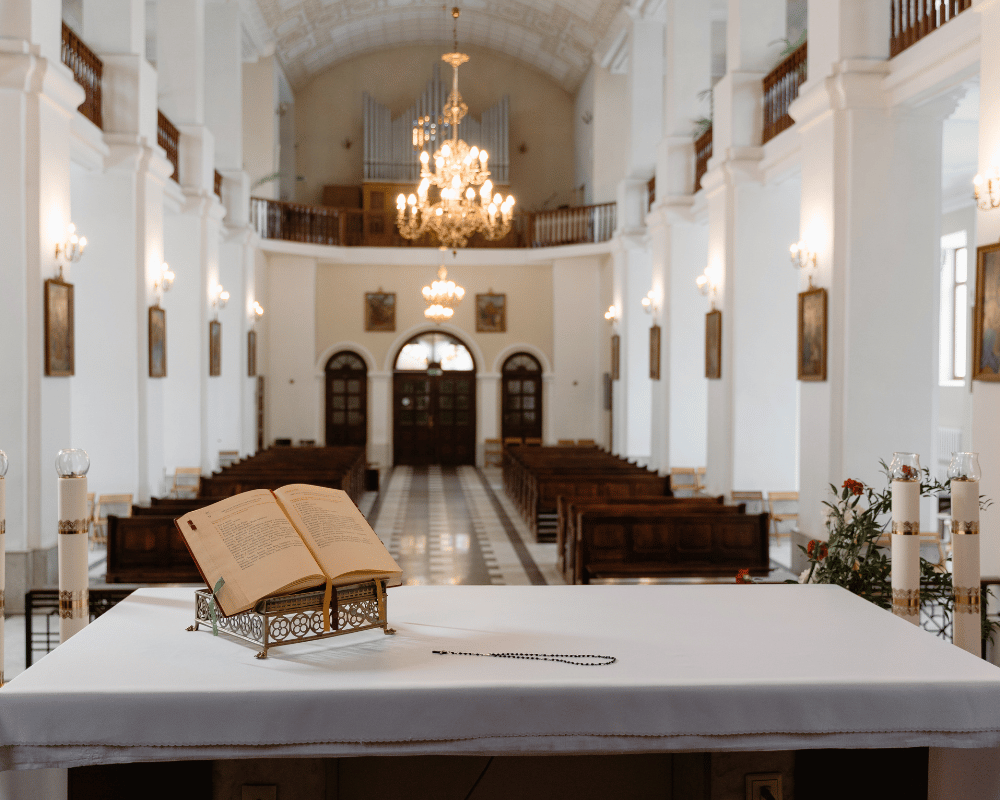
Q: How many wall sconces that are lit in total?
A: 9